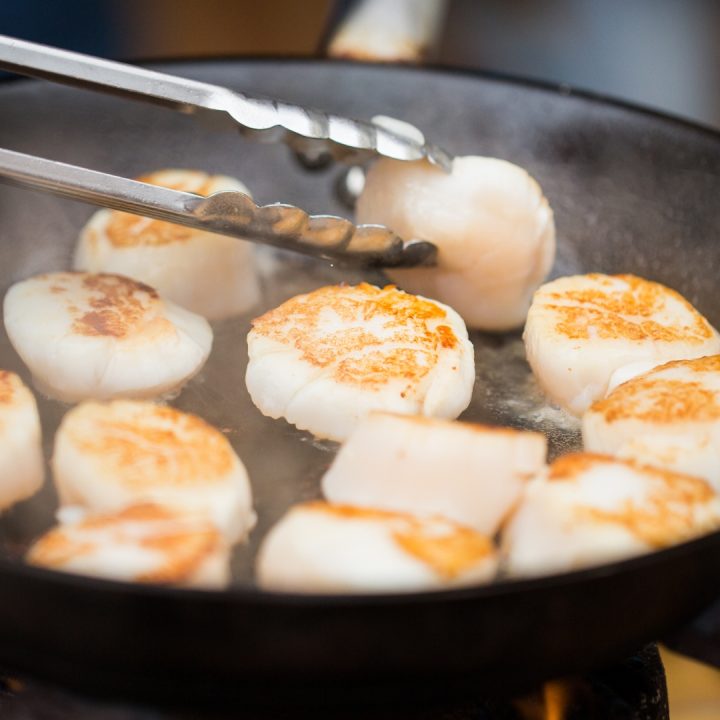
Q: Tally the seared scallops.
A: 12